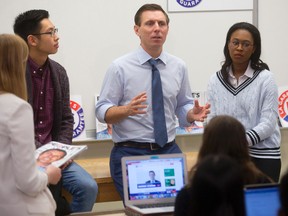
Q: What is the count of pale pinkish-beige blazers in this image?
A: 1